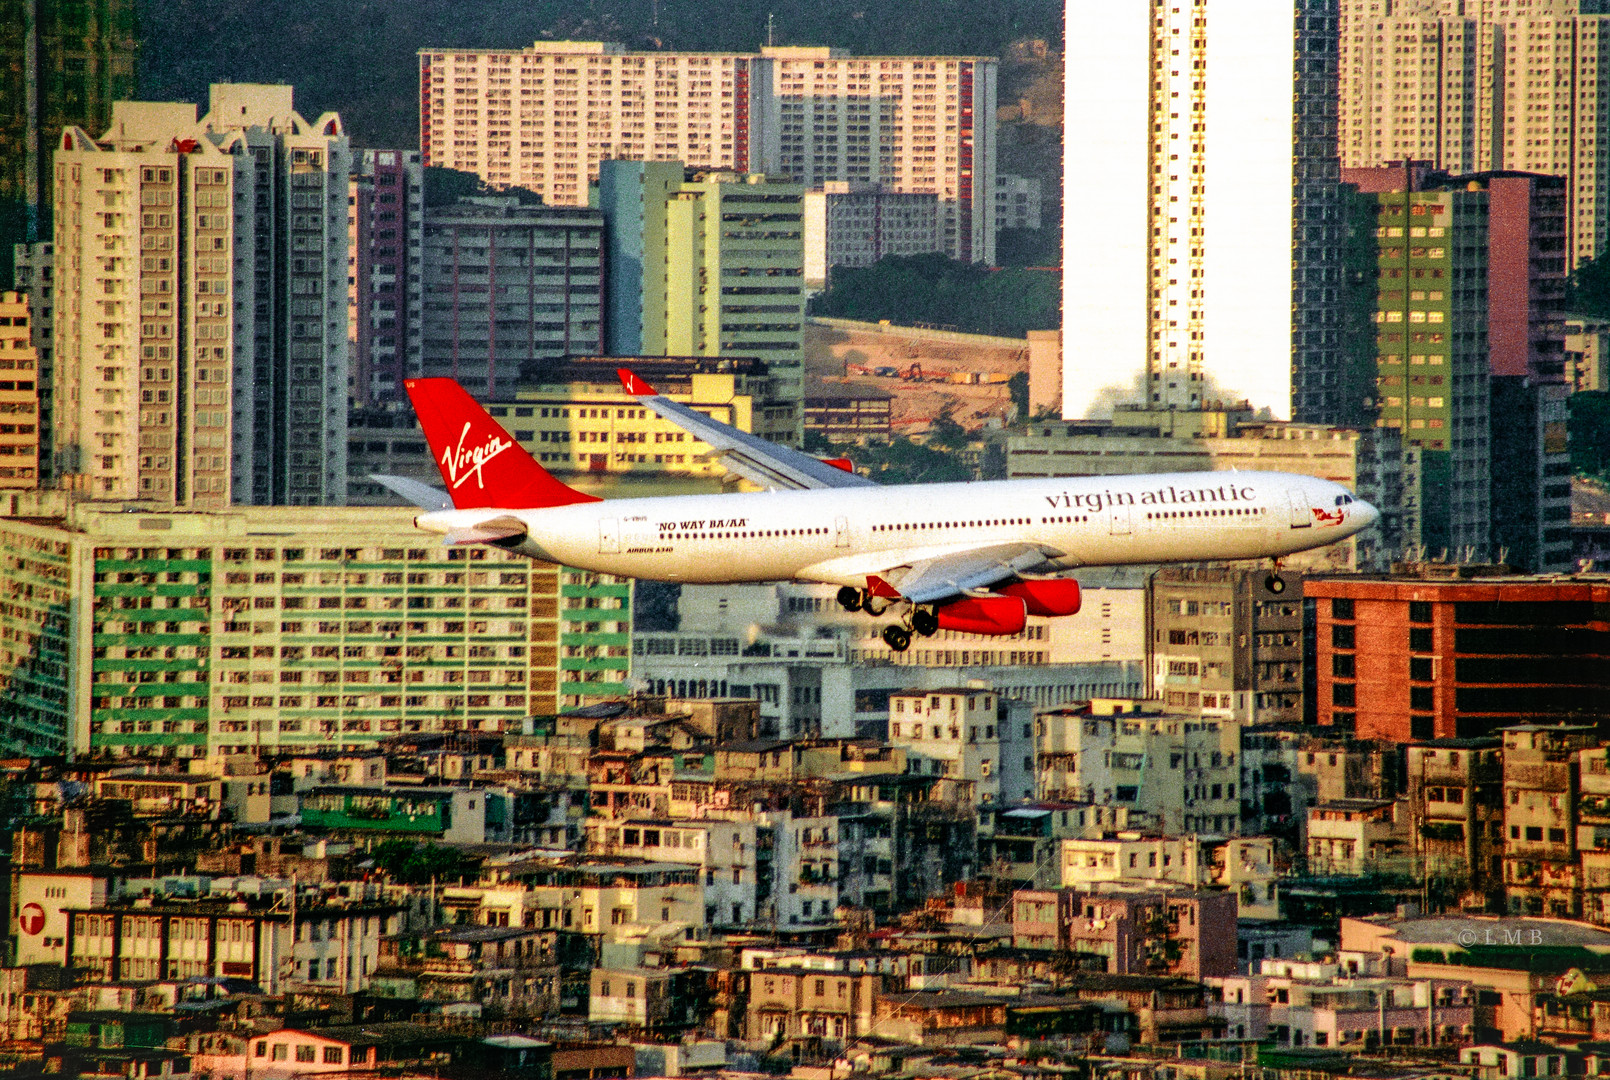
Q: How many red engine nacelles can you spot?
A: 3